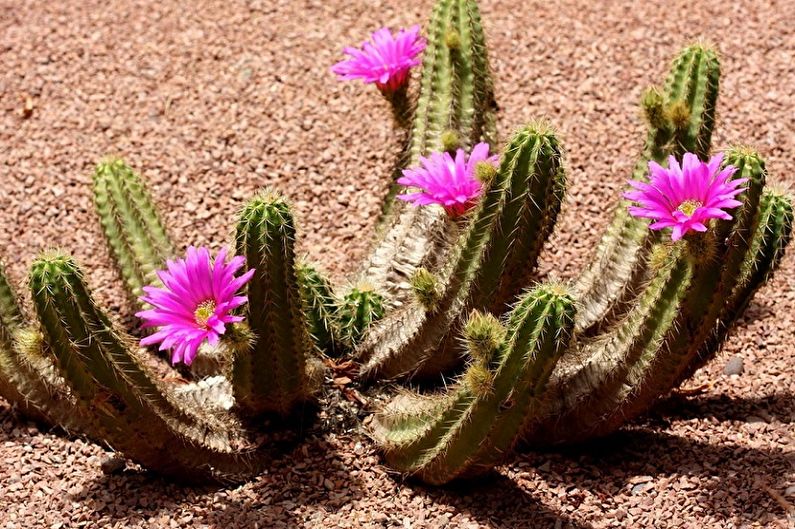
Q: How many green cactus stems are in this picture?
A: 12